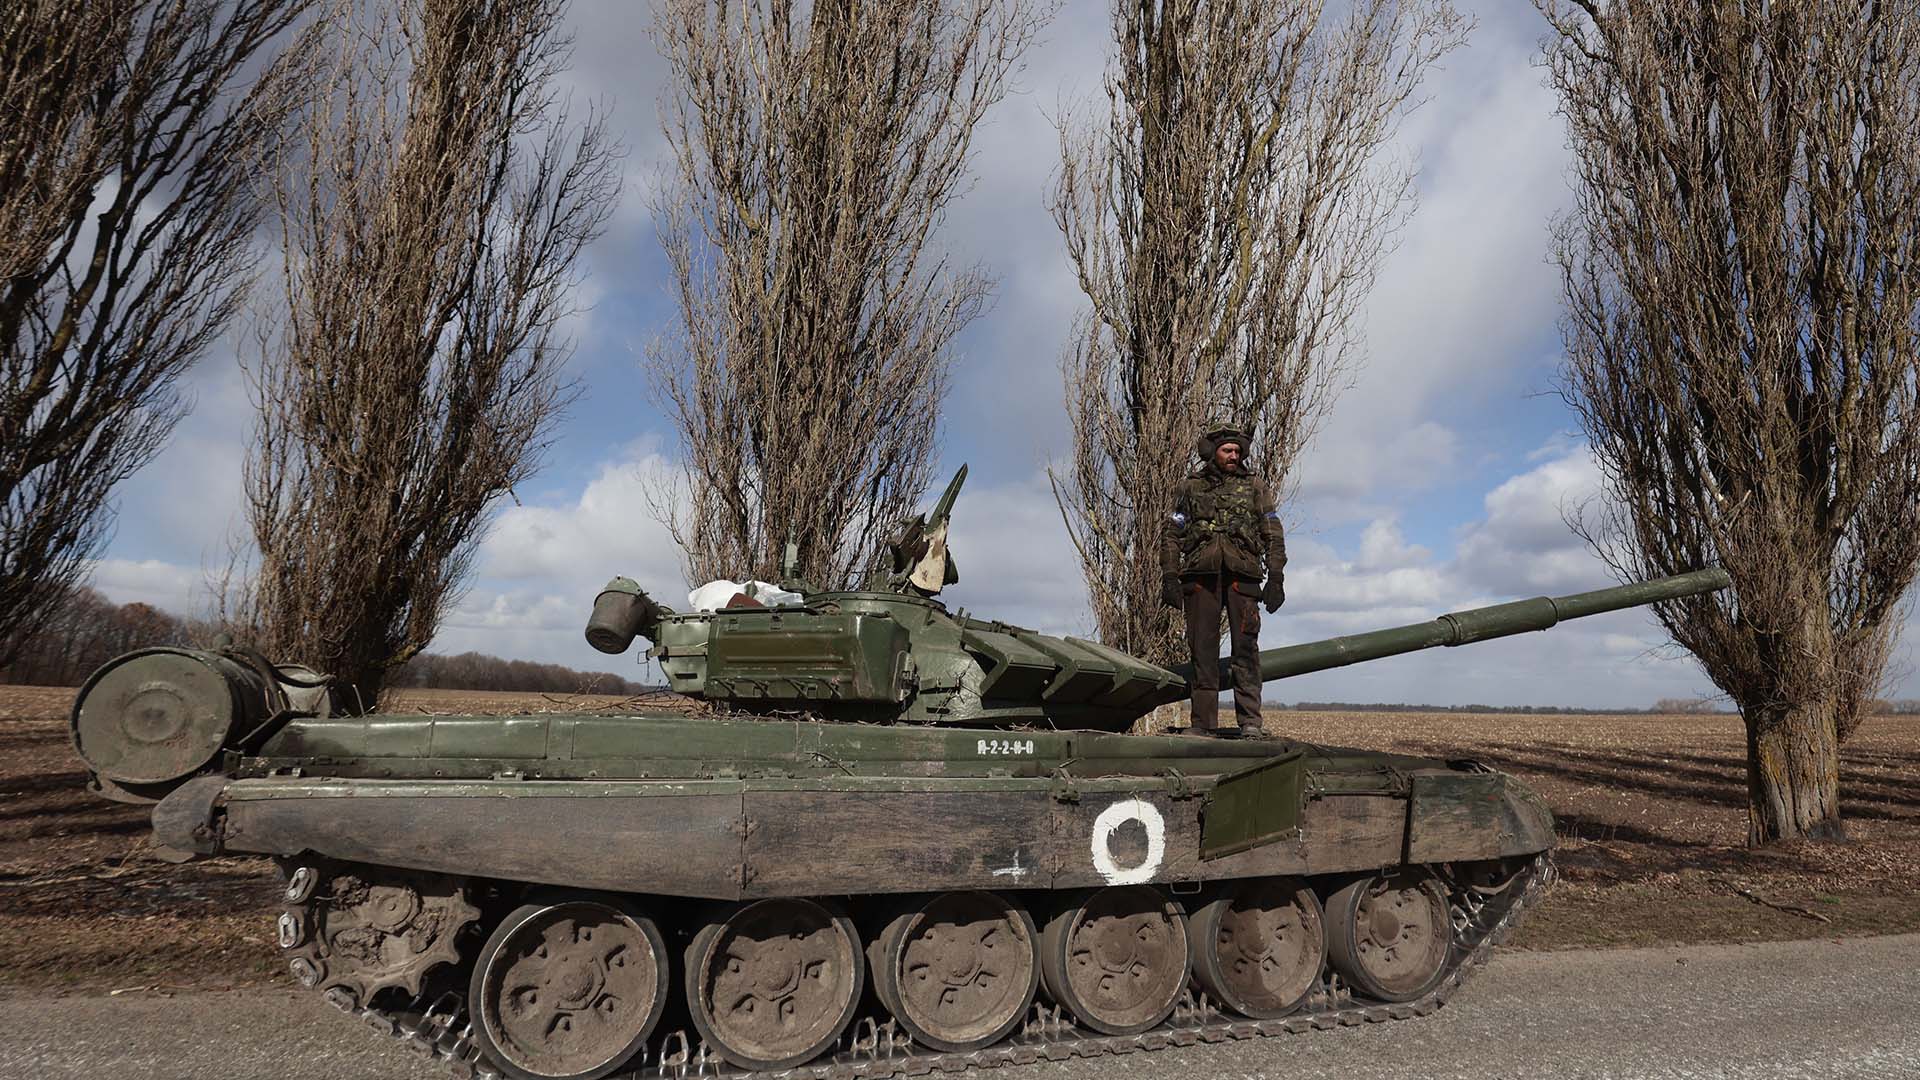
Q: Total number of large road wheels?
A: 6